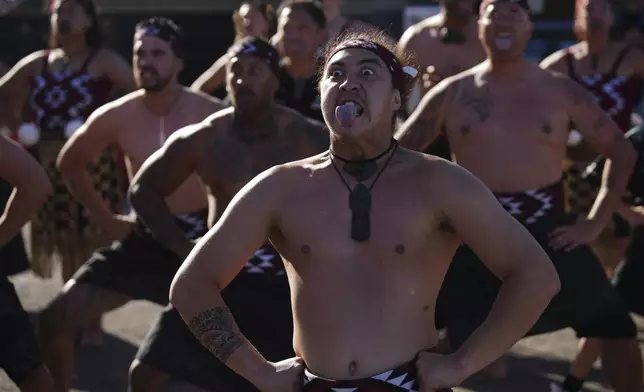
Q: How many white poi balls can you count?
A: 3